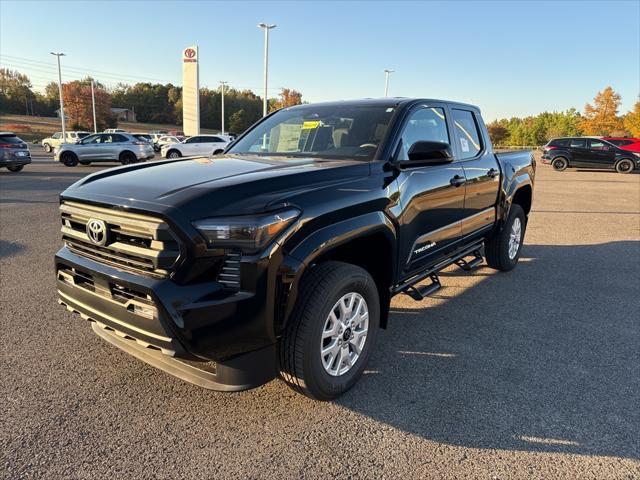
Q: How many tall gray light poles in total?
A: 5